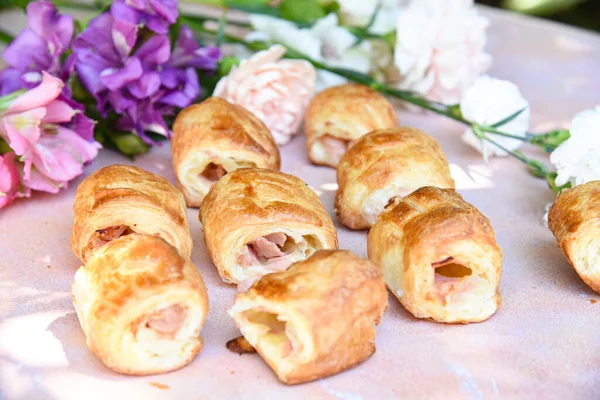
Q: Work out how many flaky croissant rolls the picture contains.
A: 9